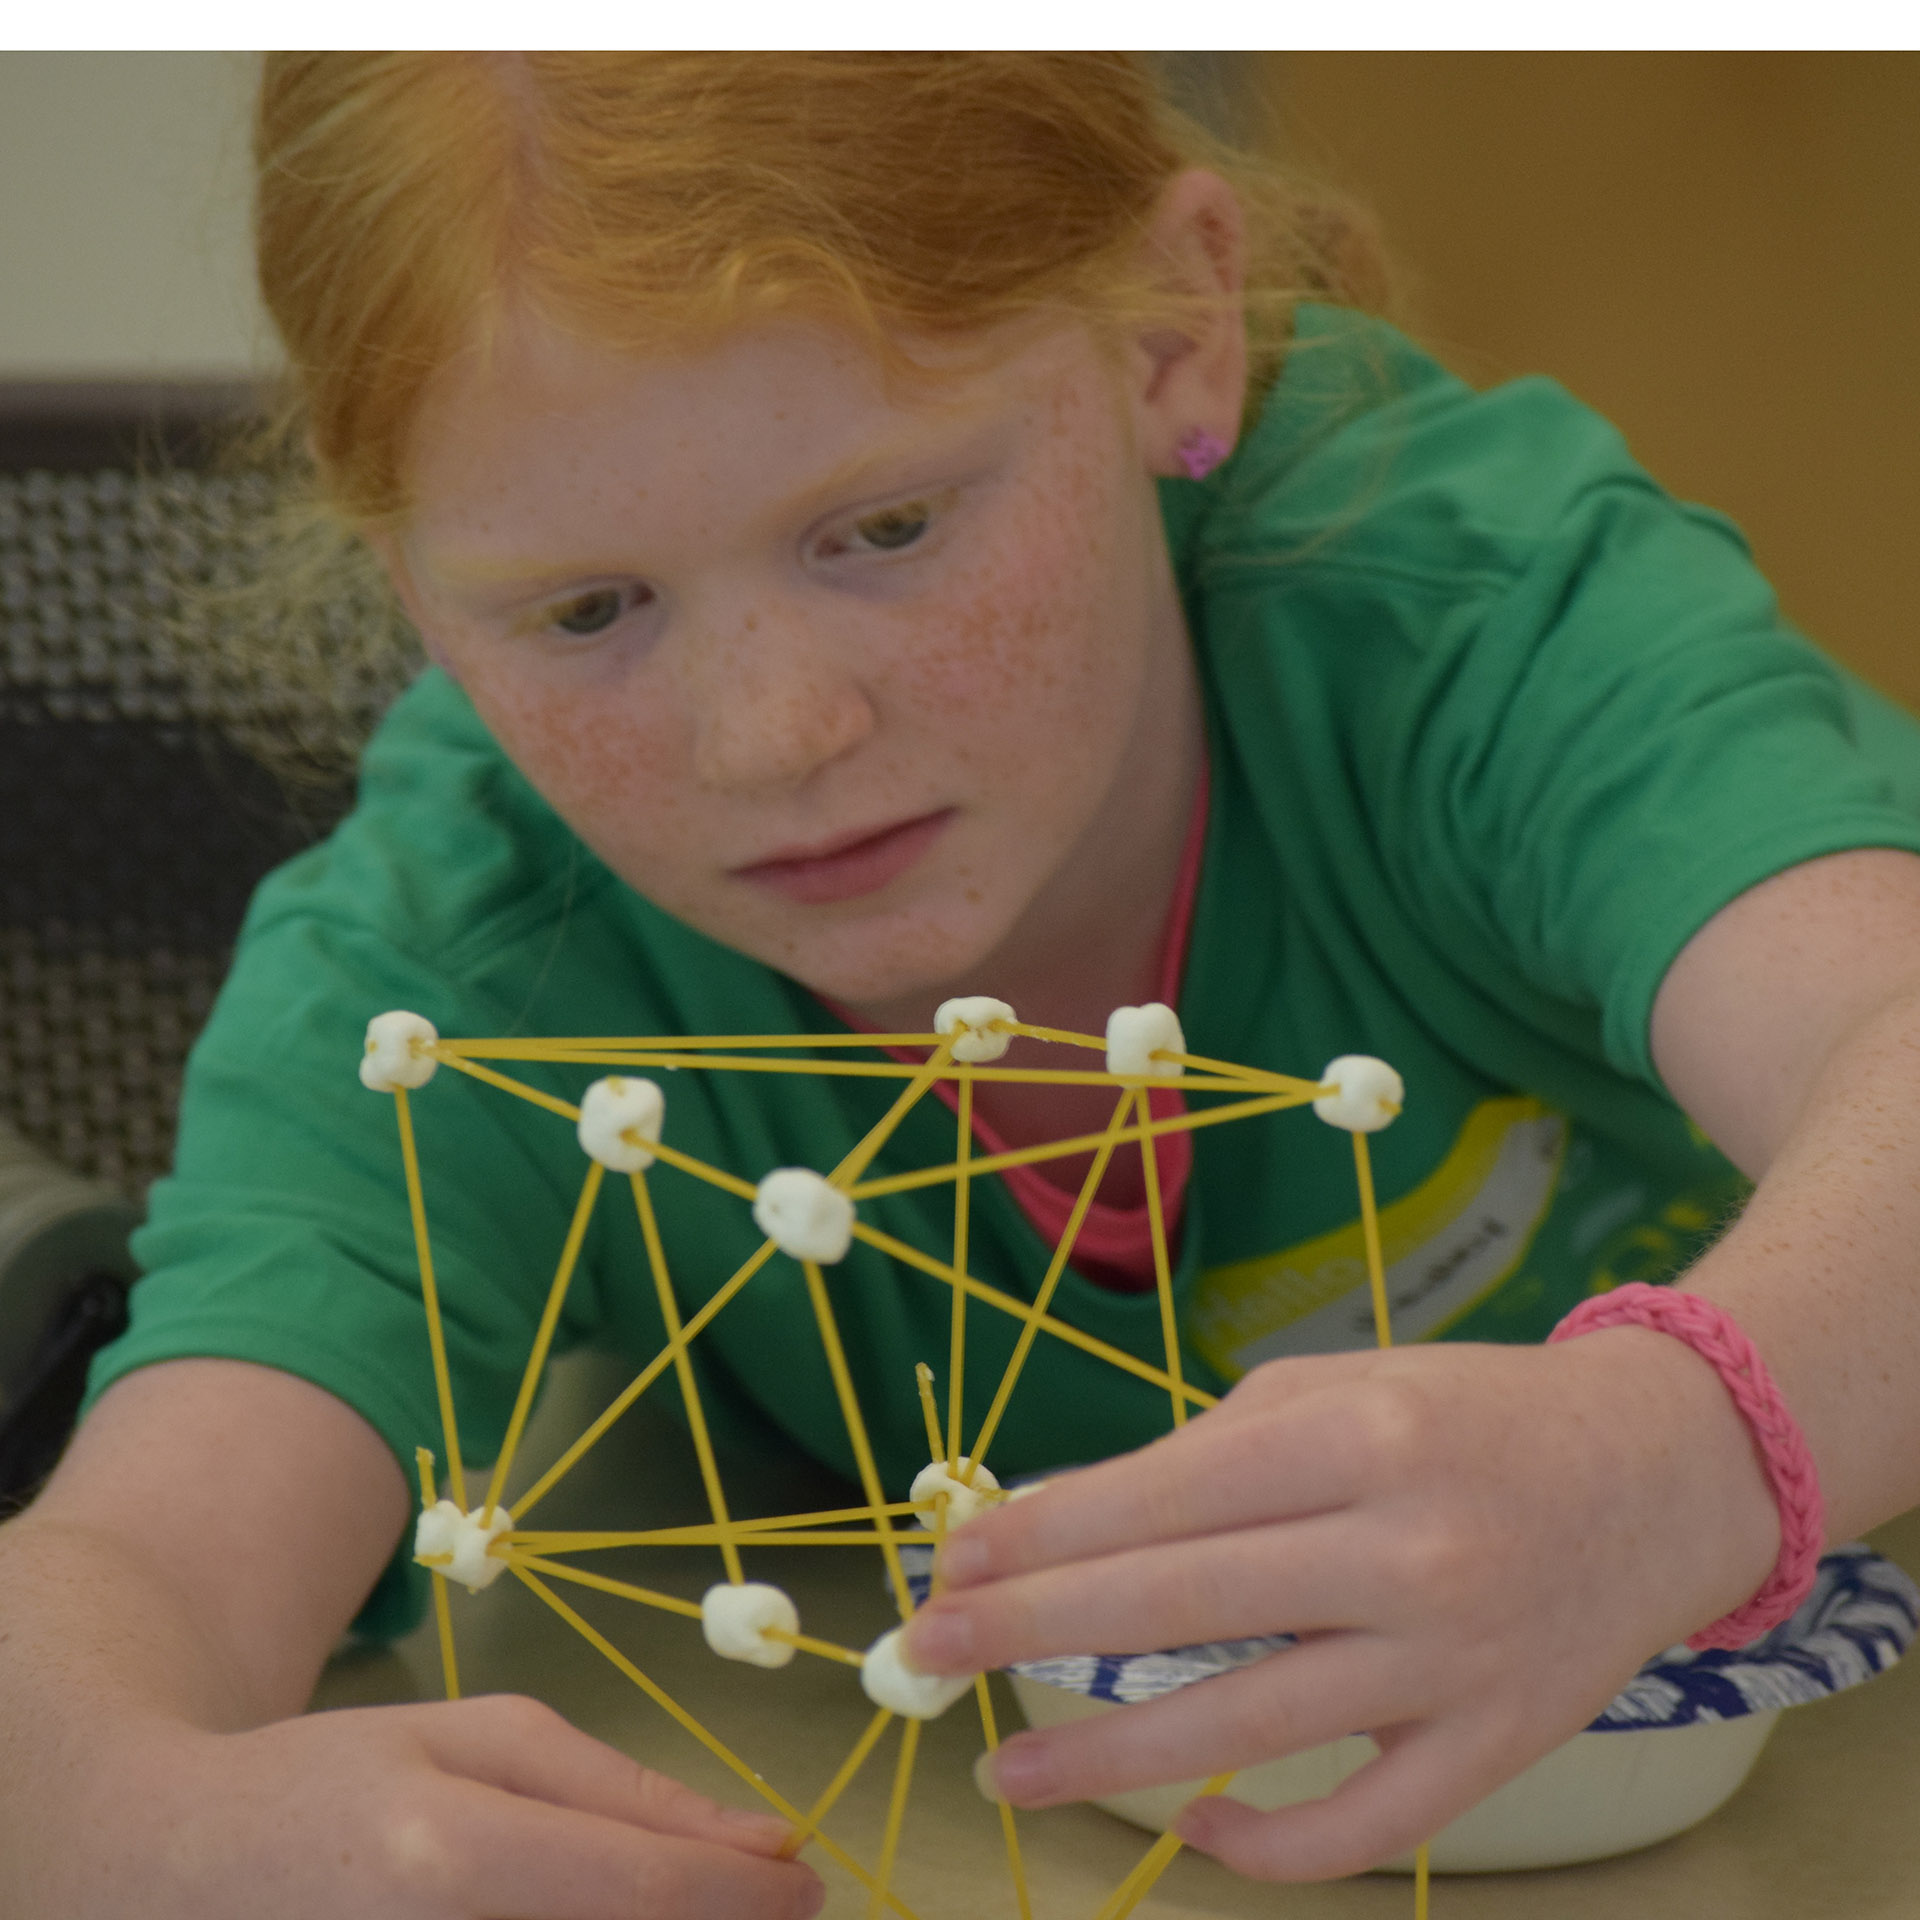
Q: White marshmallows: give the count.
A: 10